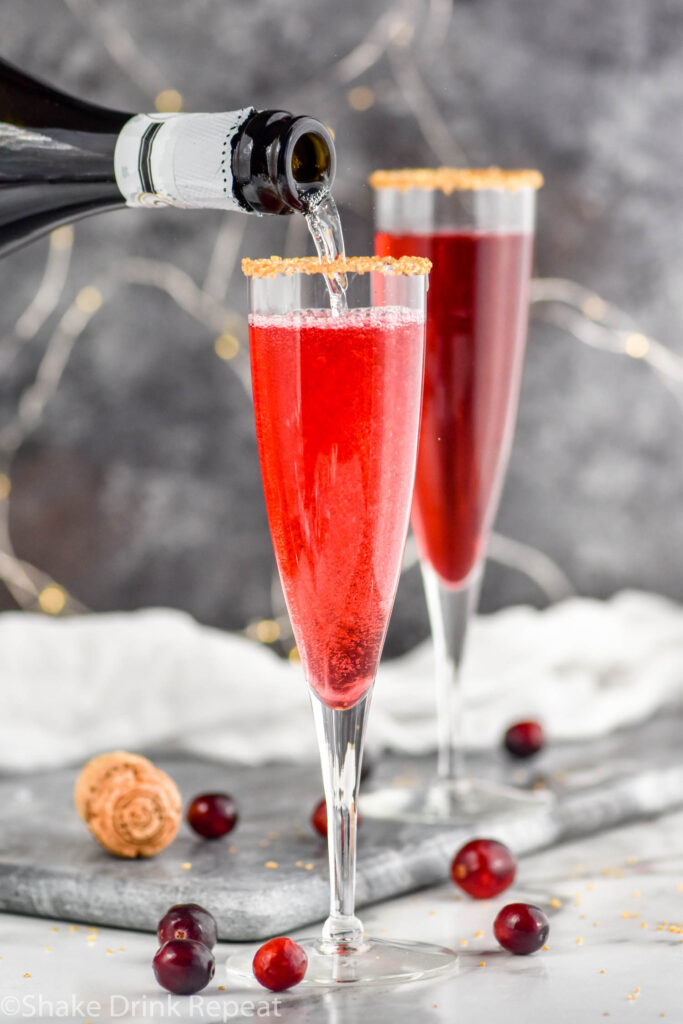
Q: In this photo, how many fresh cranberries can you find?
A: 8